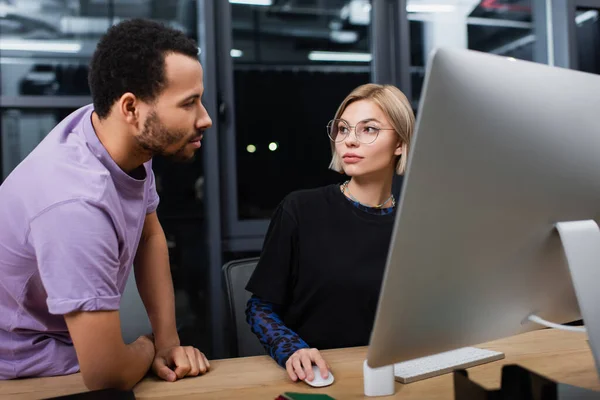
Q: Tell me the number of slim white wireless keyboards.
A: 1